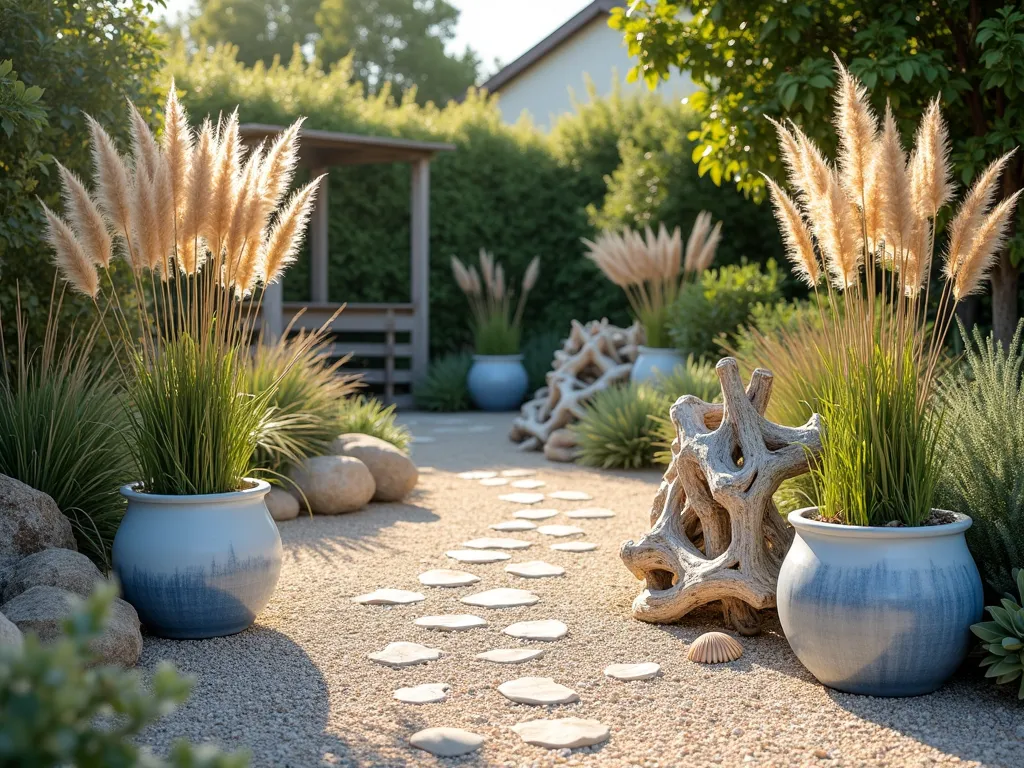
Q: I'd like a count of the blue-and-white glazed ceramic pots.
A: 4